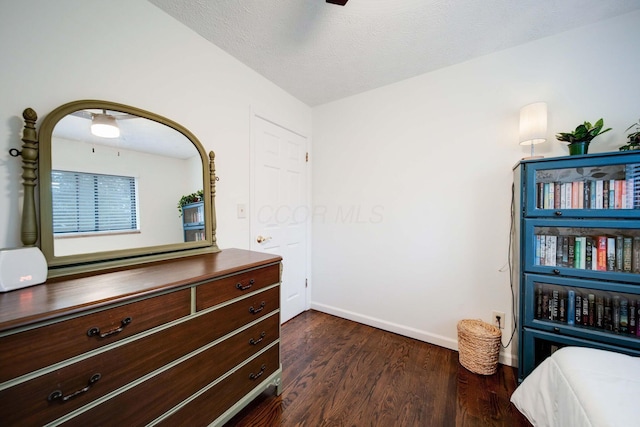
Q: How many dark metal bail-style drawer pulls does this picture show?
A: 6